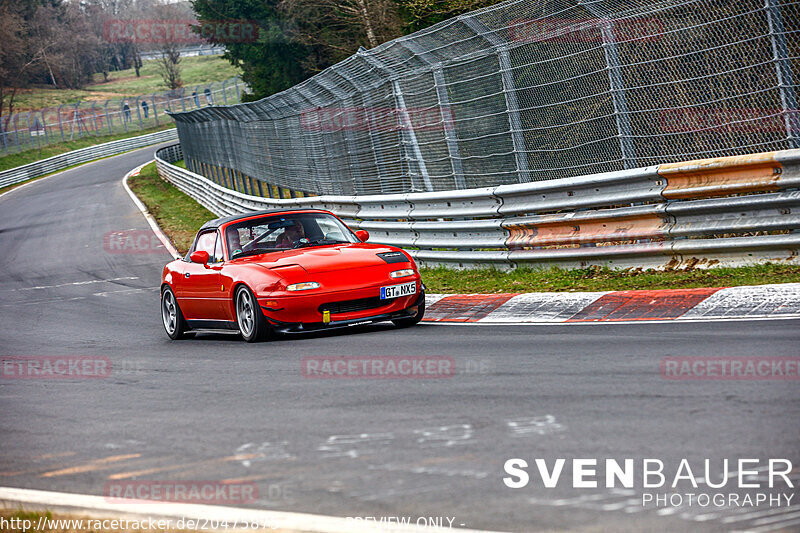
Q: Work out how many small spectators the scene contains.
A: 4